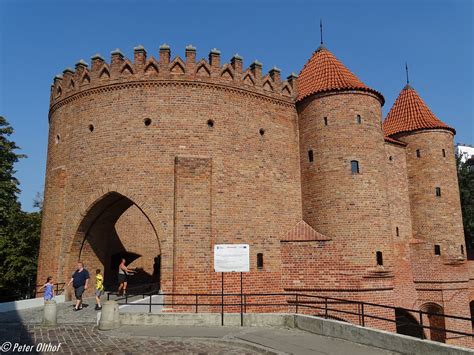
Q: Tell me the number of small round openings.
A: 5